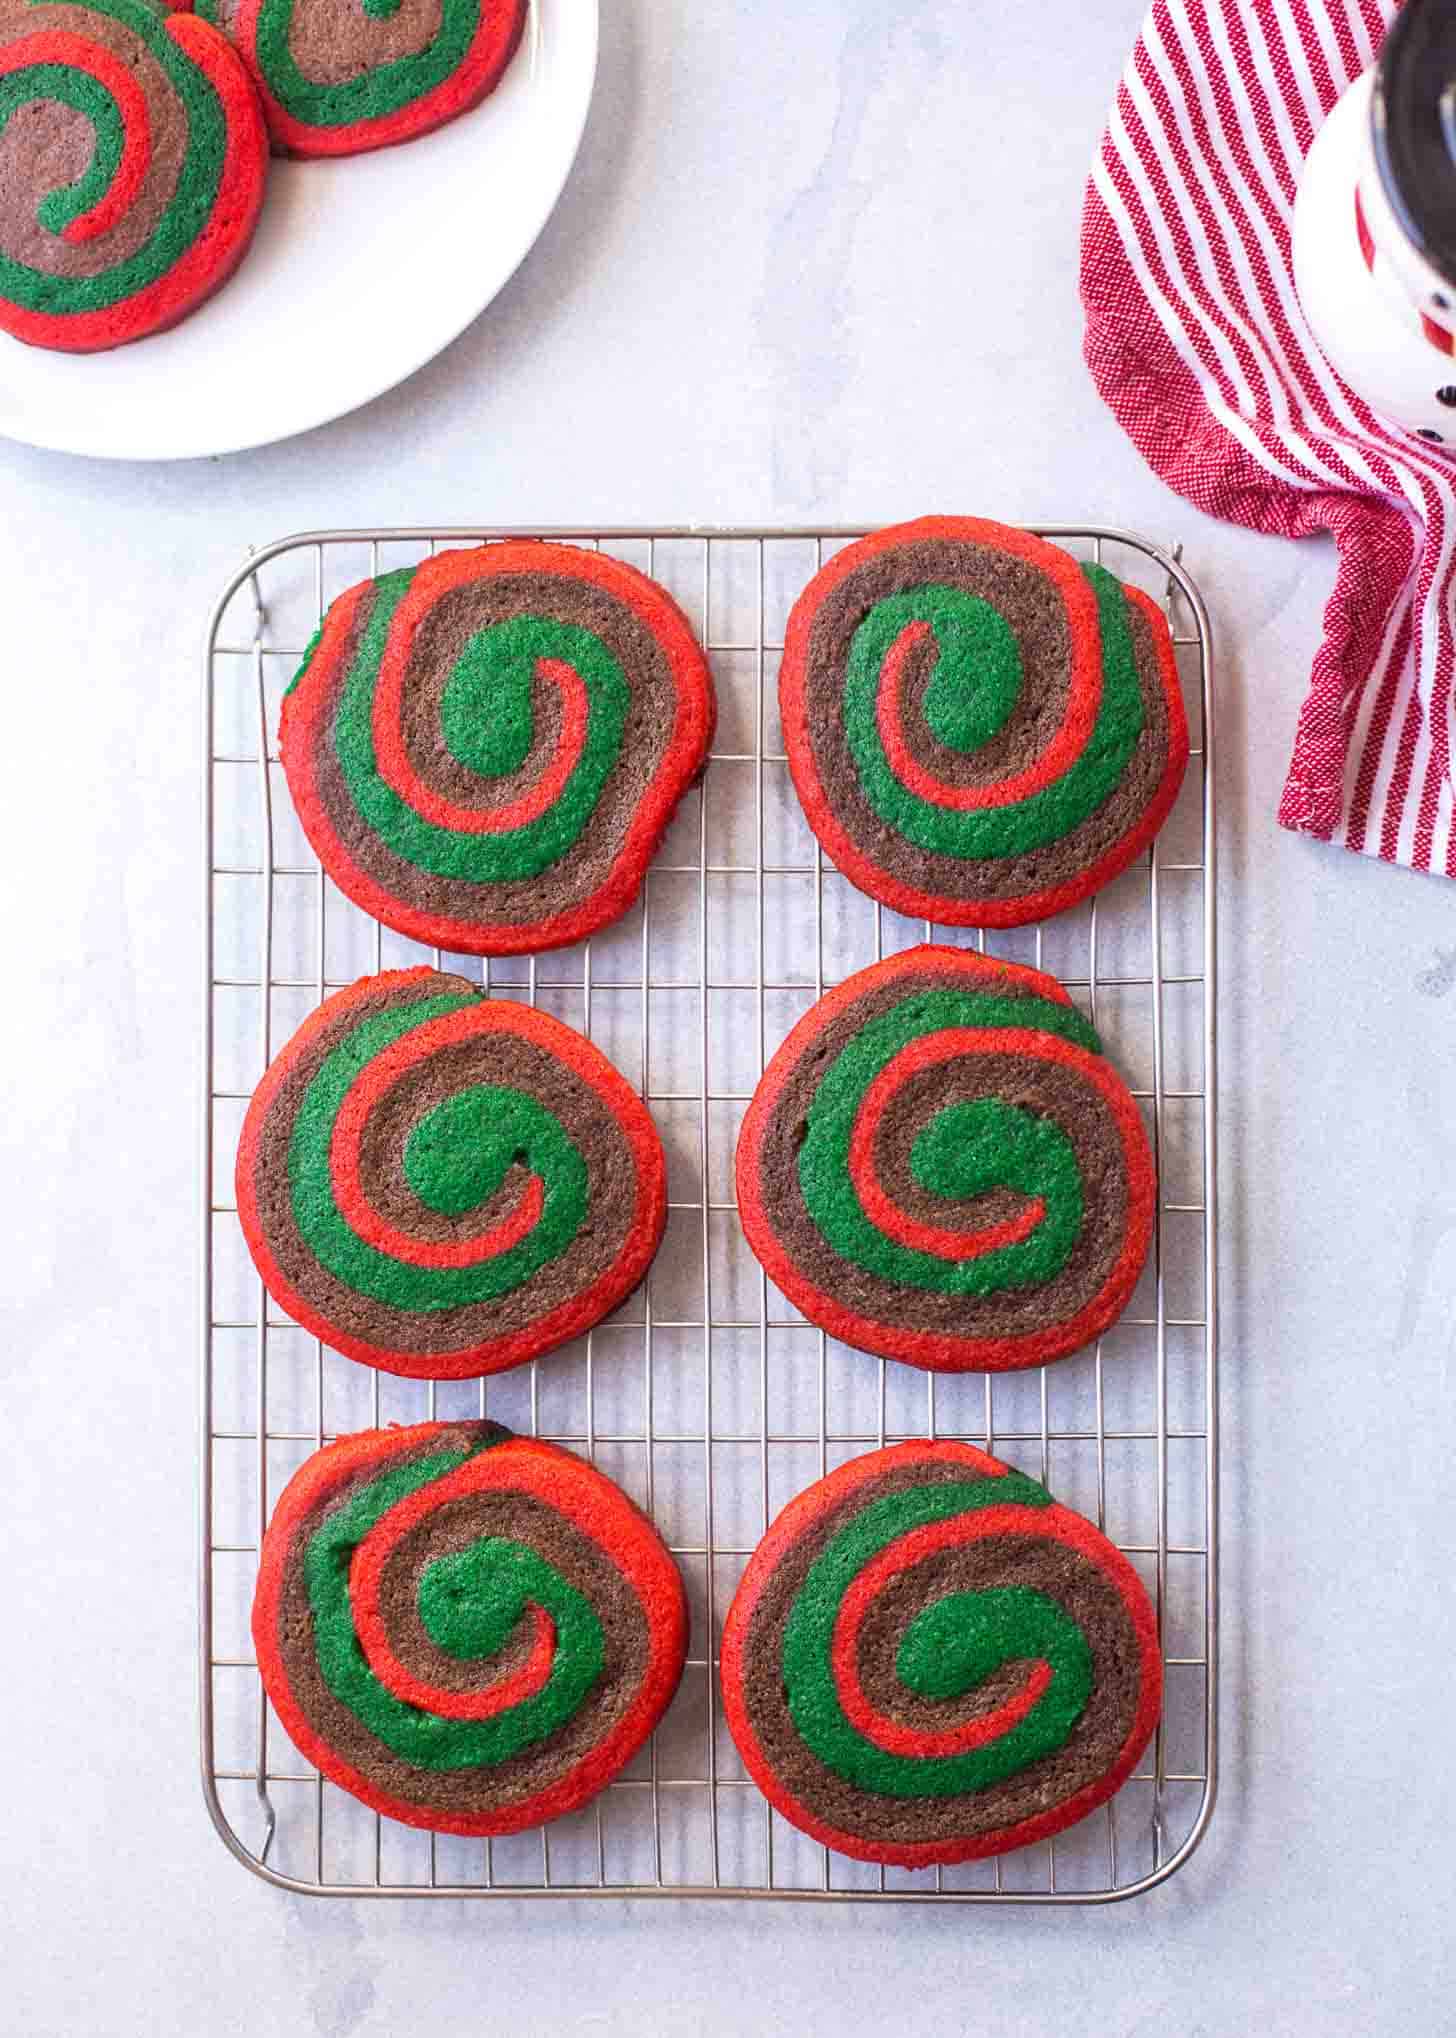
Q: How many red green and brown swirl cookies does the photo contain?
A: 8